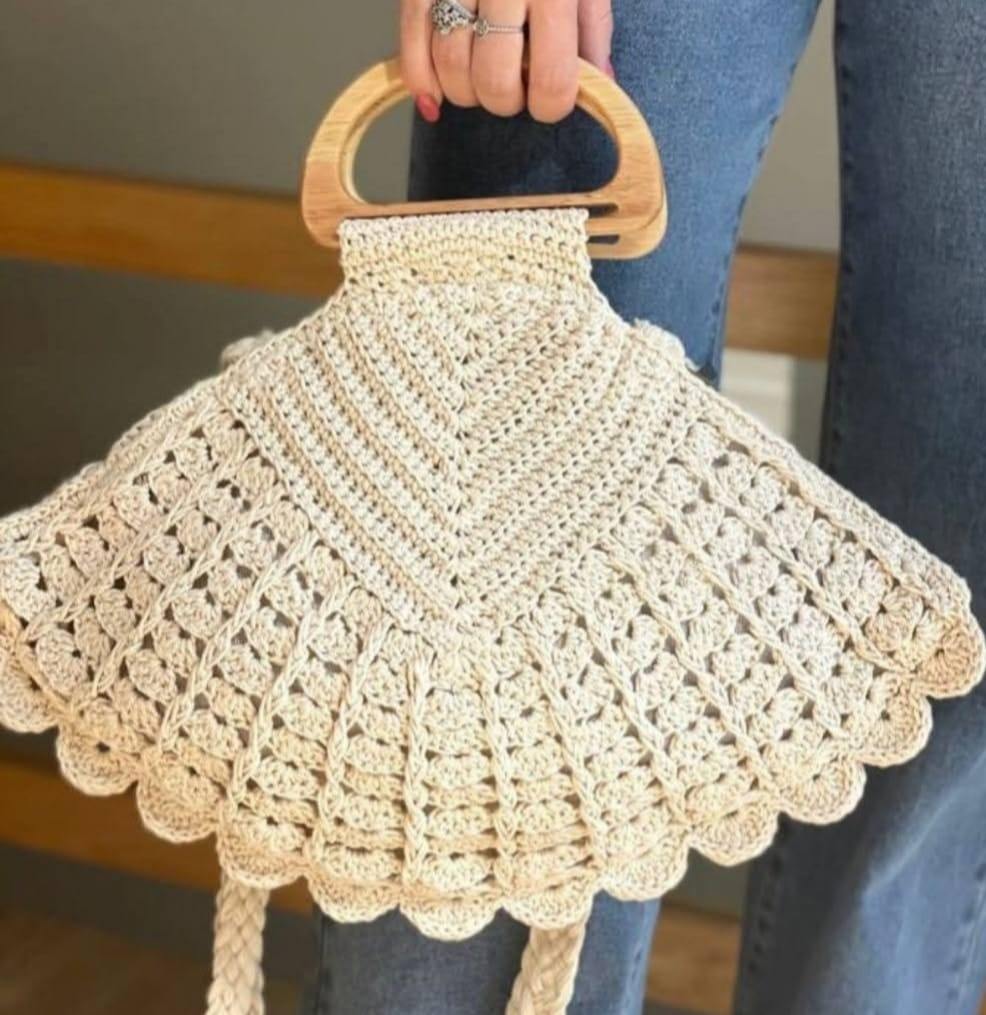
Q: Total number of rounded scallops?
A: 12